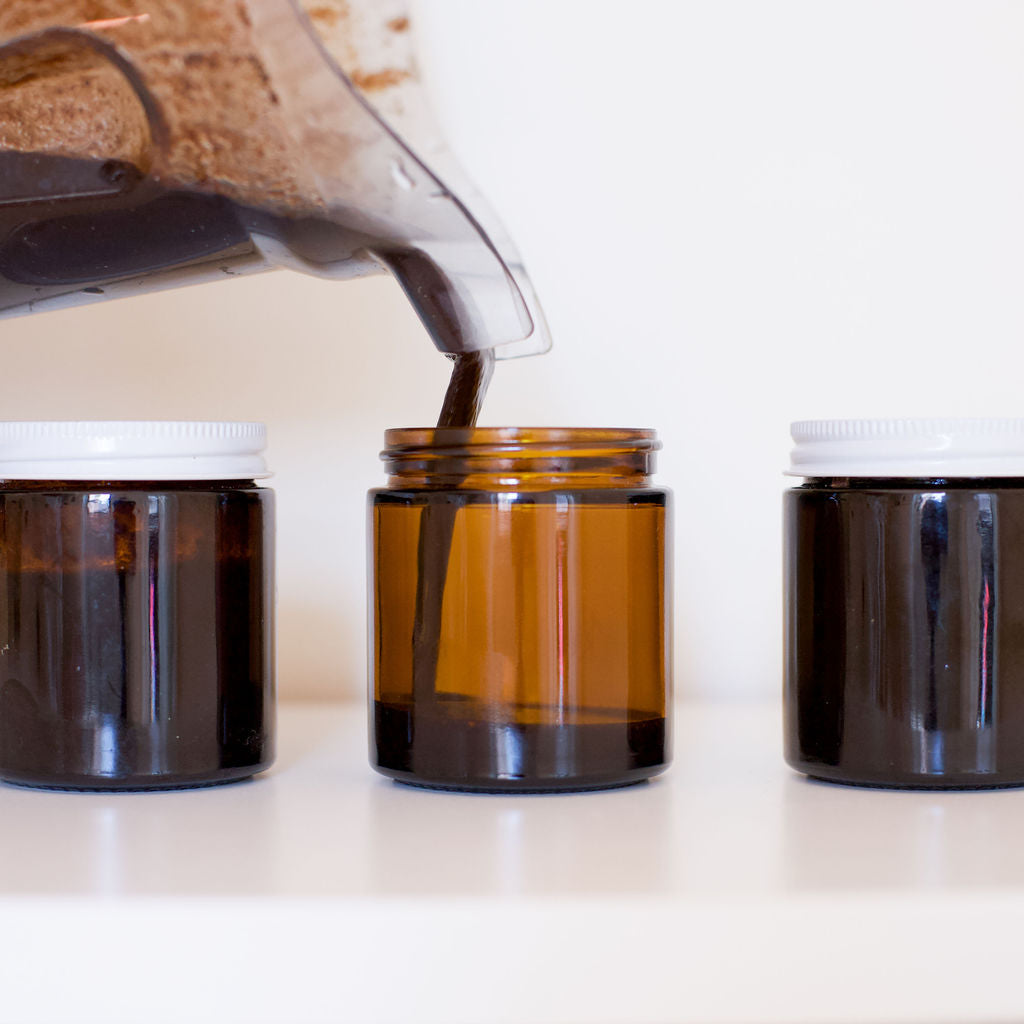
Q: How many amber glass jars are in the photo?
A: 3